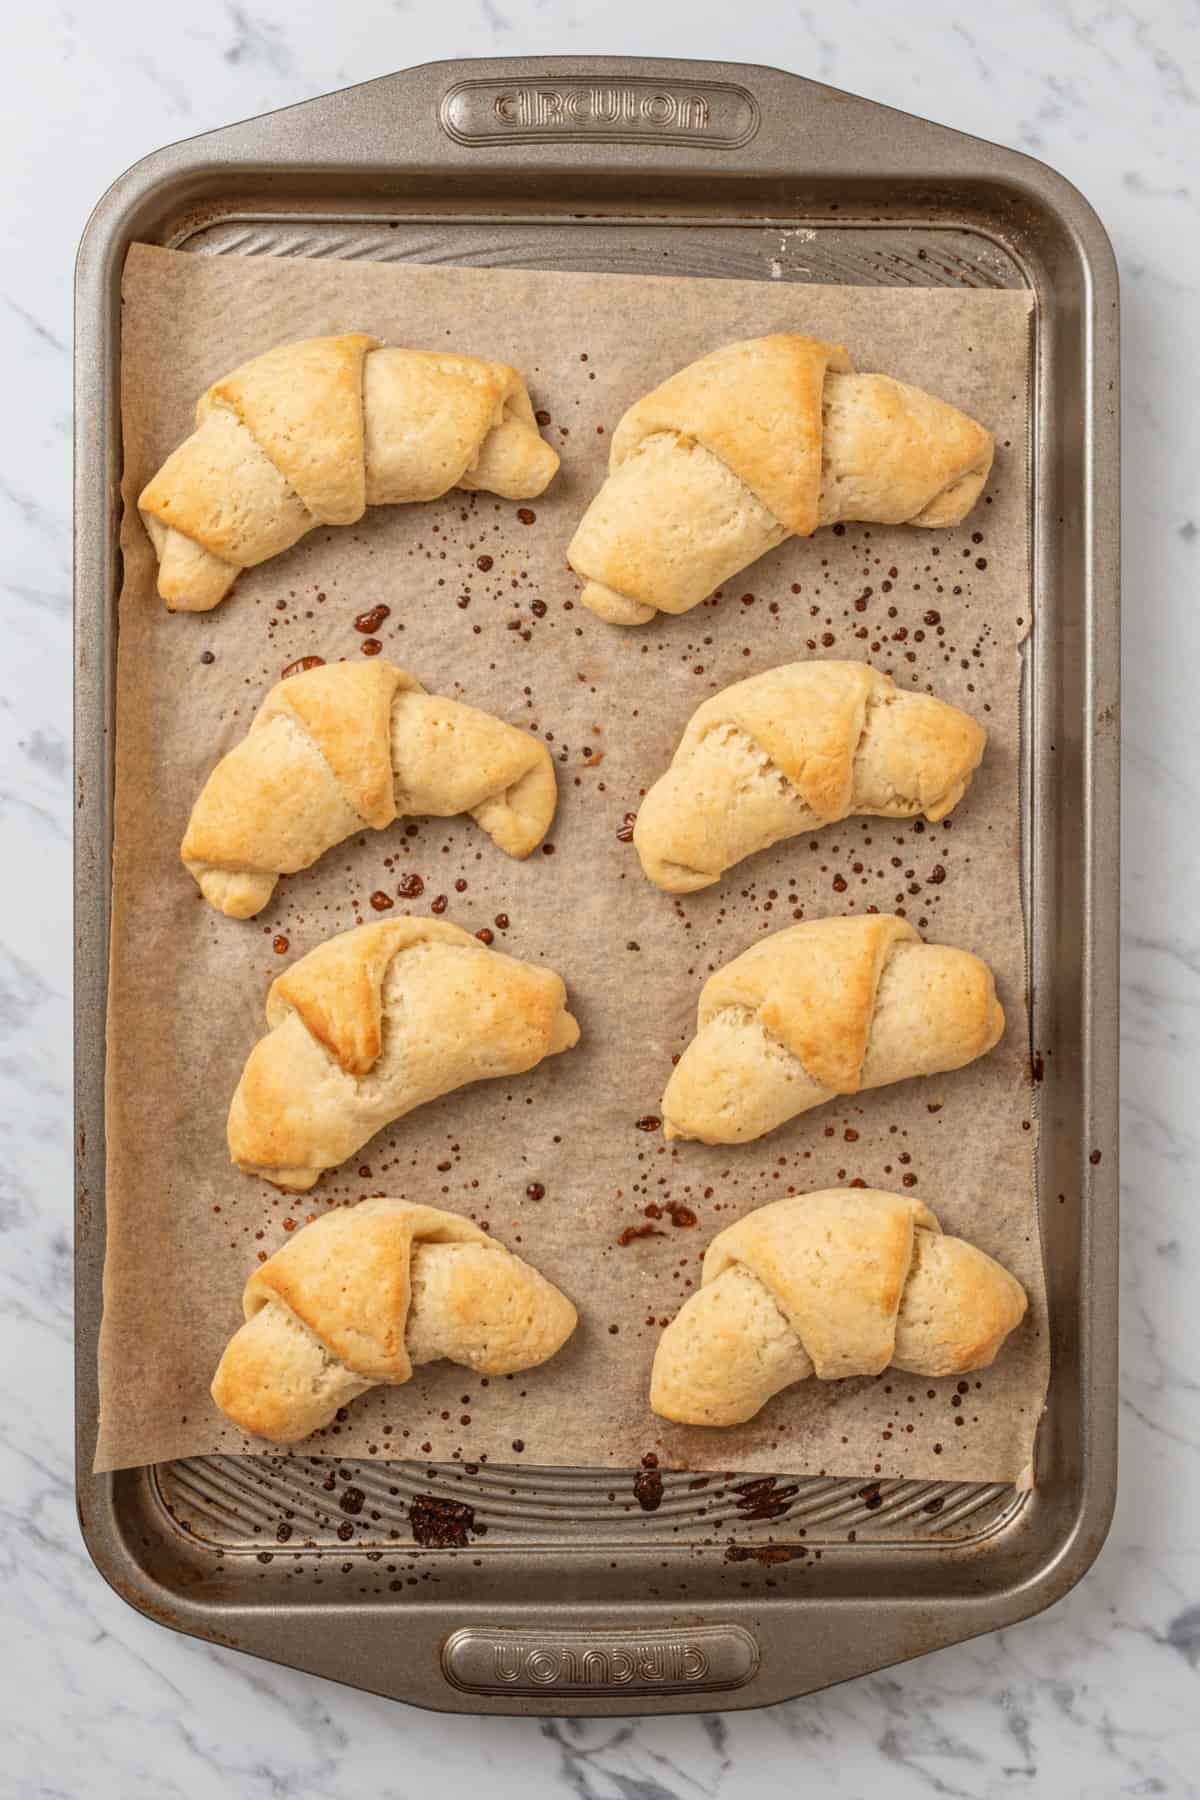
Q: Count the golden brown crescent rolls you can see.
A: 8